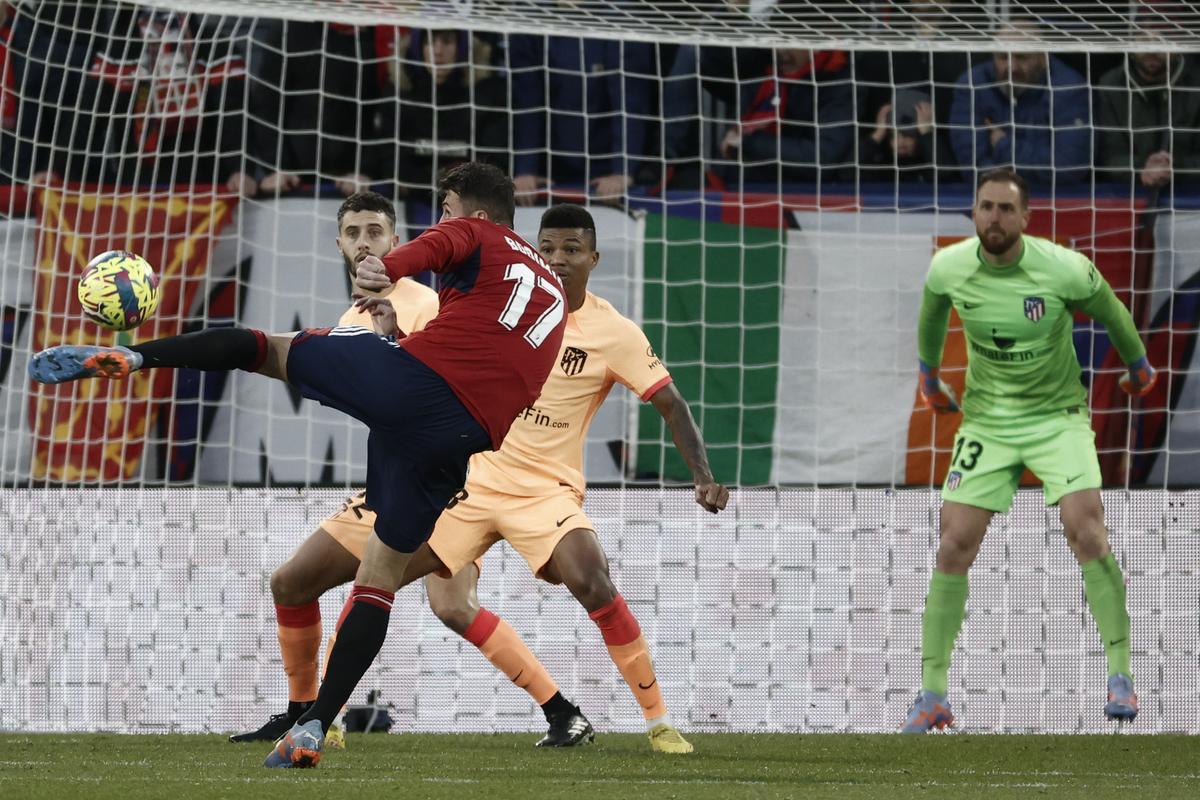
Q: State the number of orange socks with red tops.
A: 4